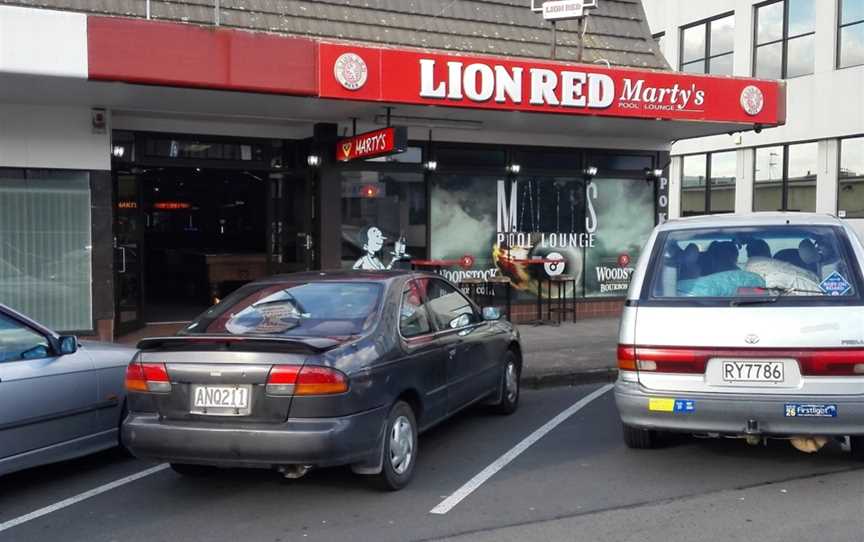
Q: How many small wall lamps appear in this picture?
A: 6